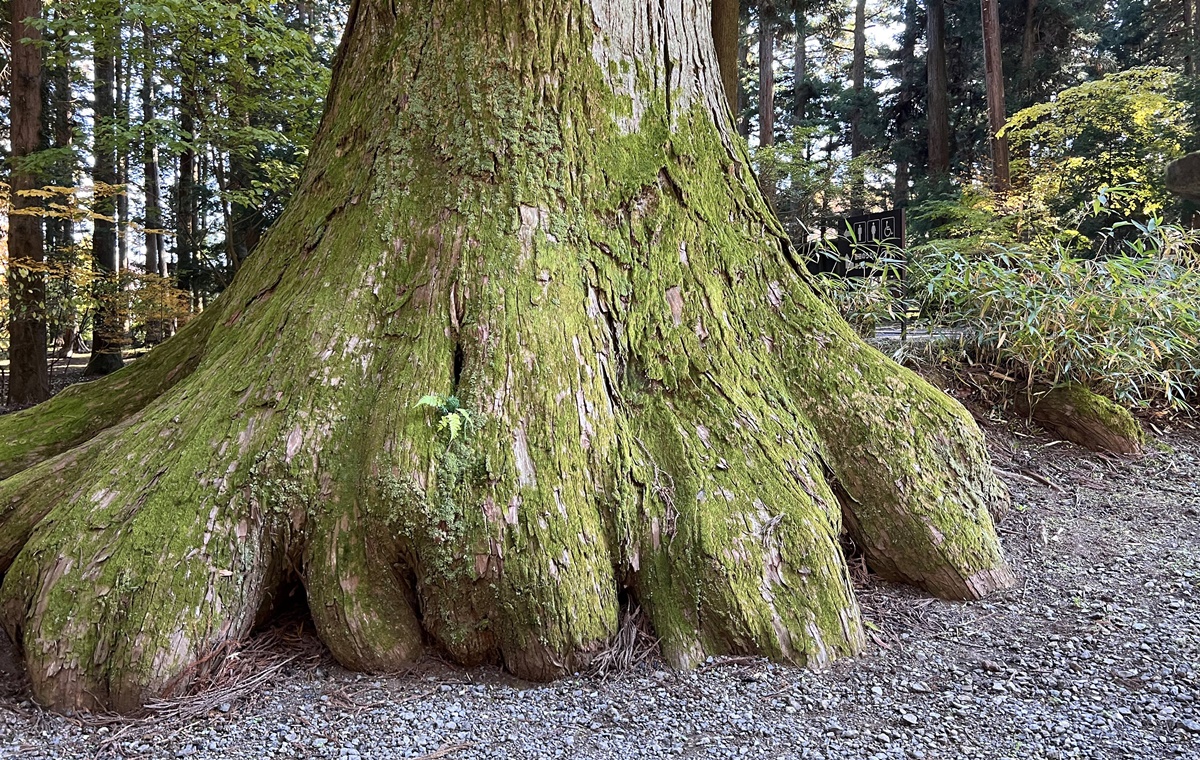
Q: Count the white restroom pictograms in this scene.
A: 3